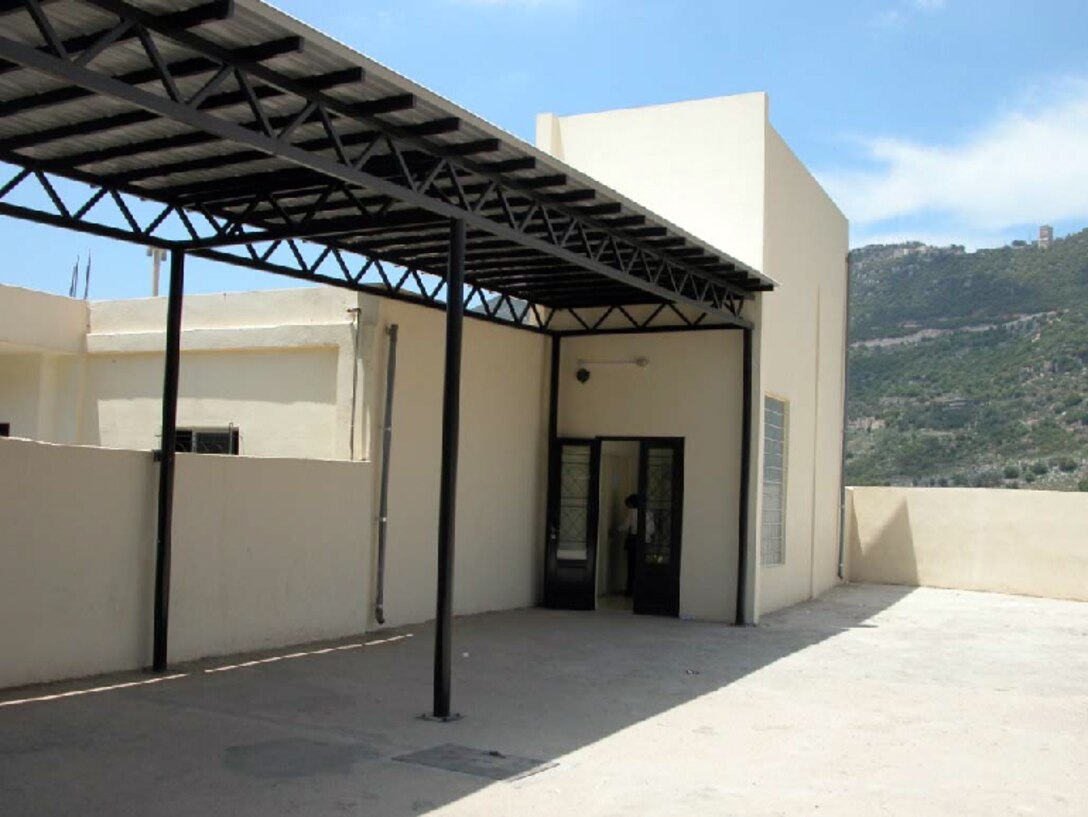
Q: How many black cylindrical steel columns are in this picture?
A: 4